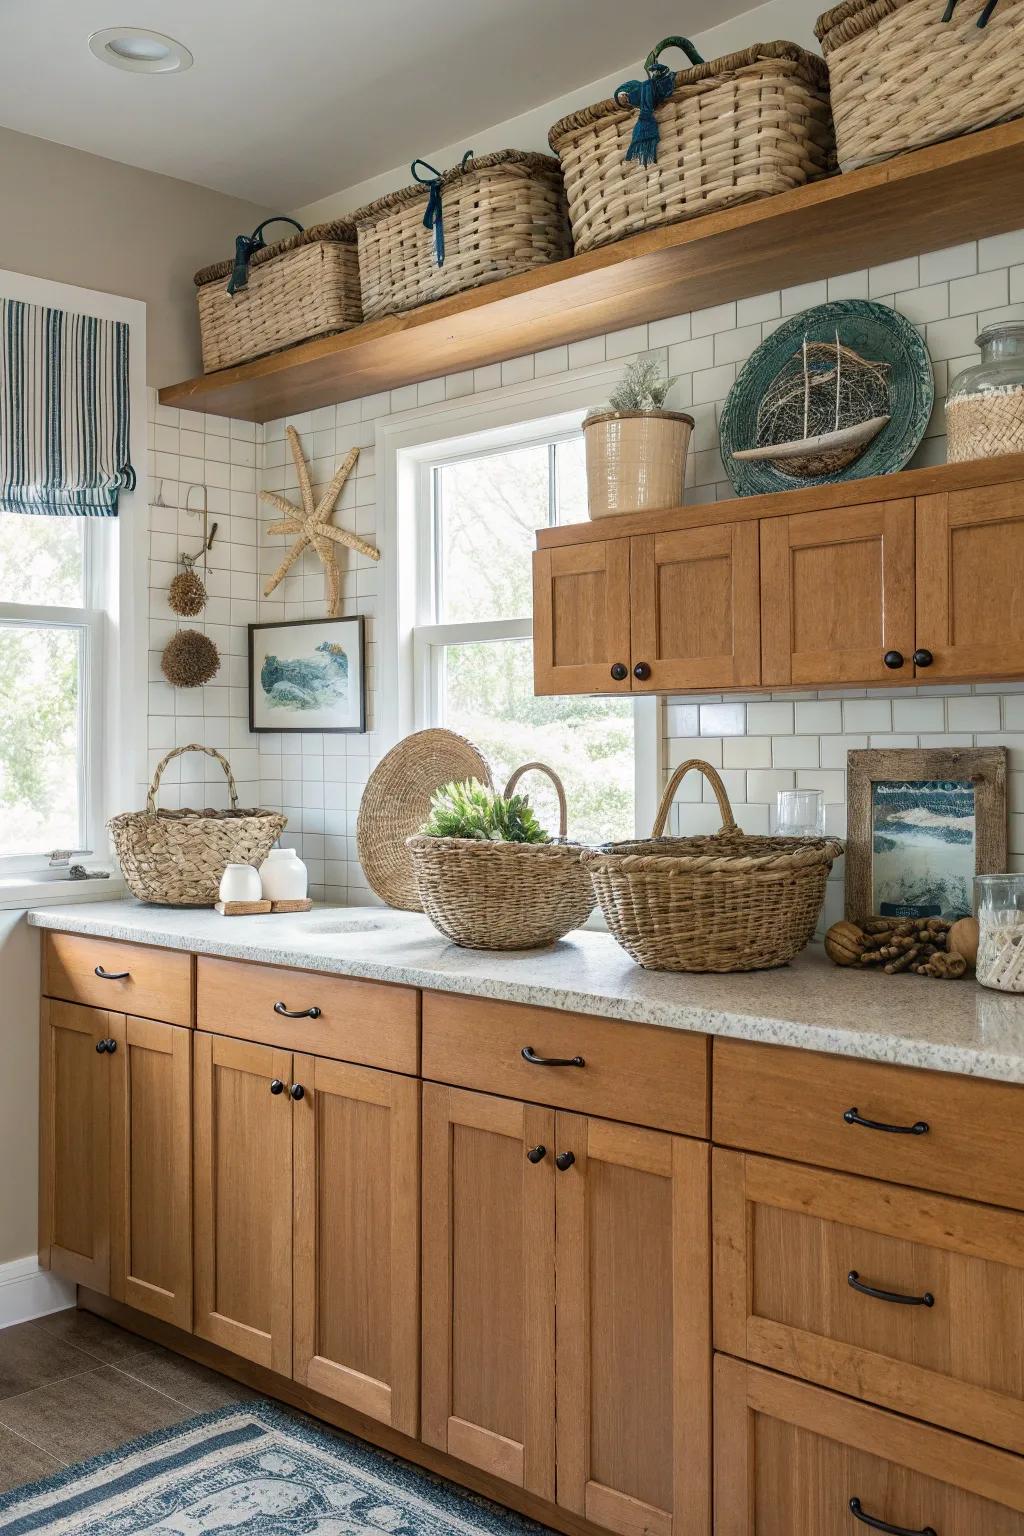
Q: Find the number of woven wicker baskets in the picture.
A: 7